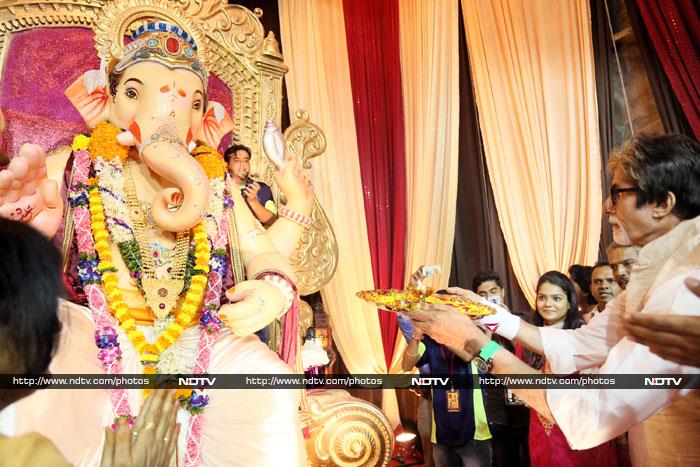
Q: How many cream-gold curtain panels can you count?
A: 3